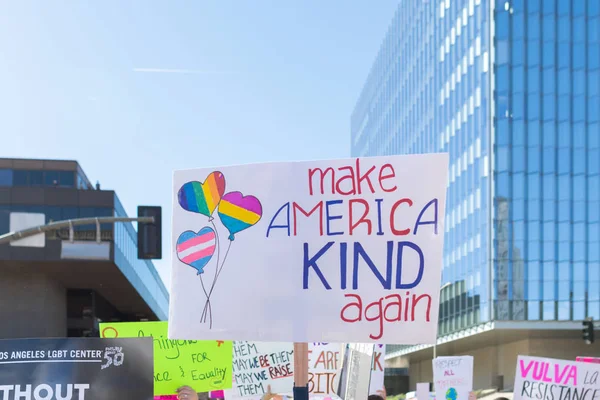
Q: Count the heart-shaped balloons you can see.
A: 3